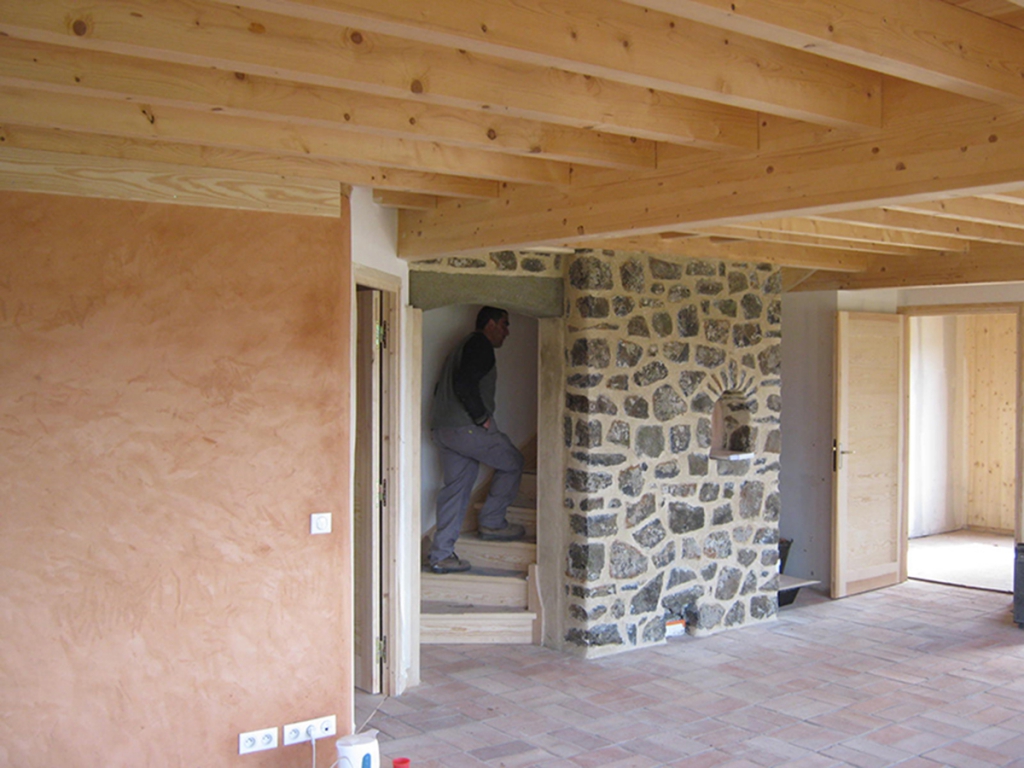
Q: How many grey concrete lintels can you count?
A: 1